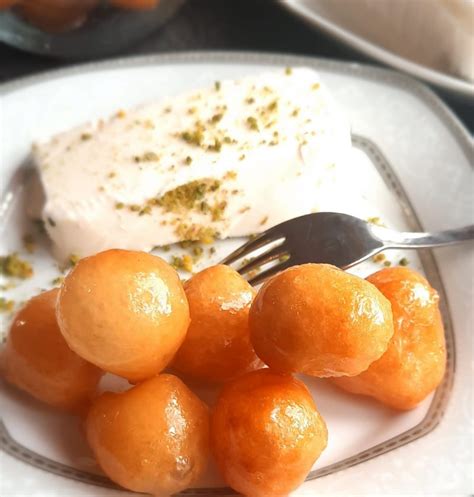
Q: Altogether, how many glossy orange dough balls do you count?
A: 7